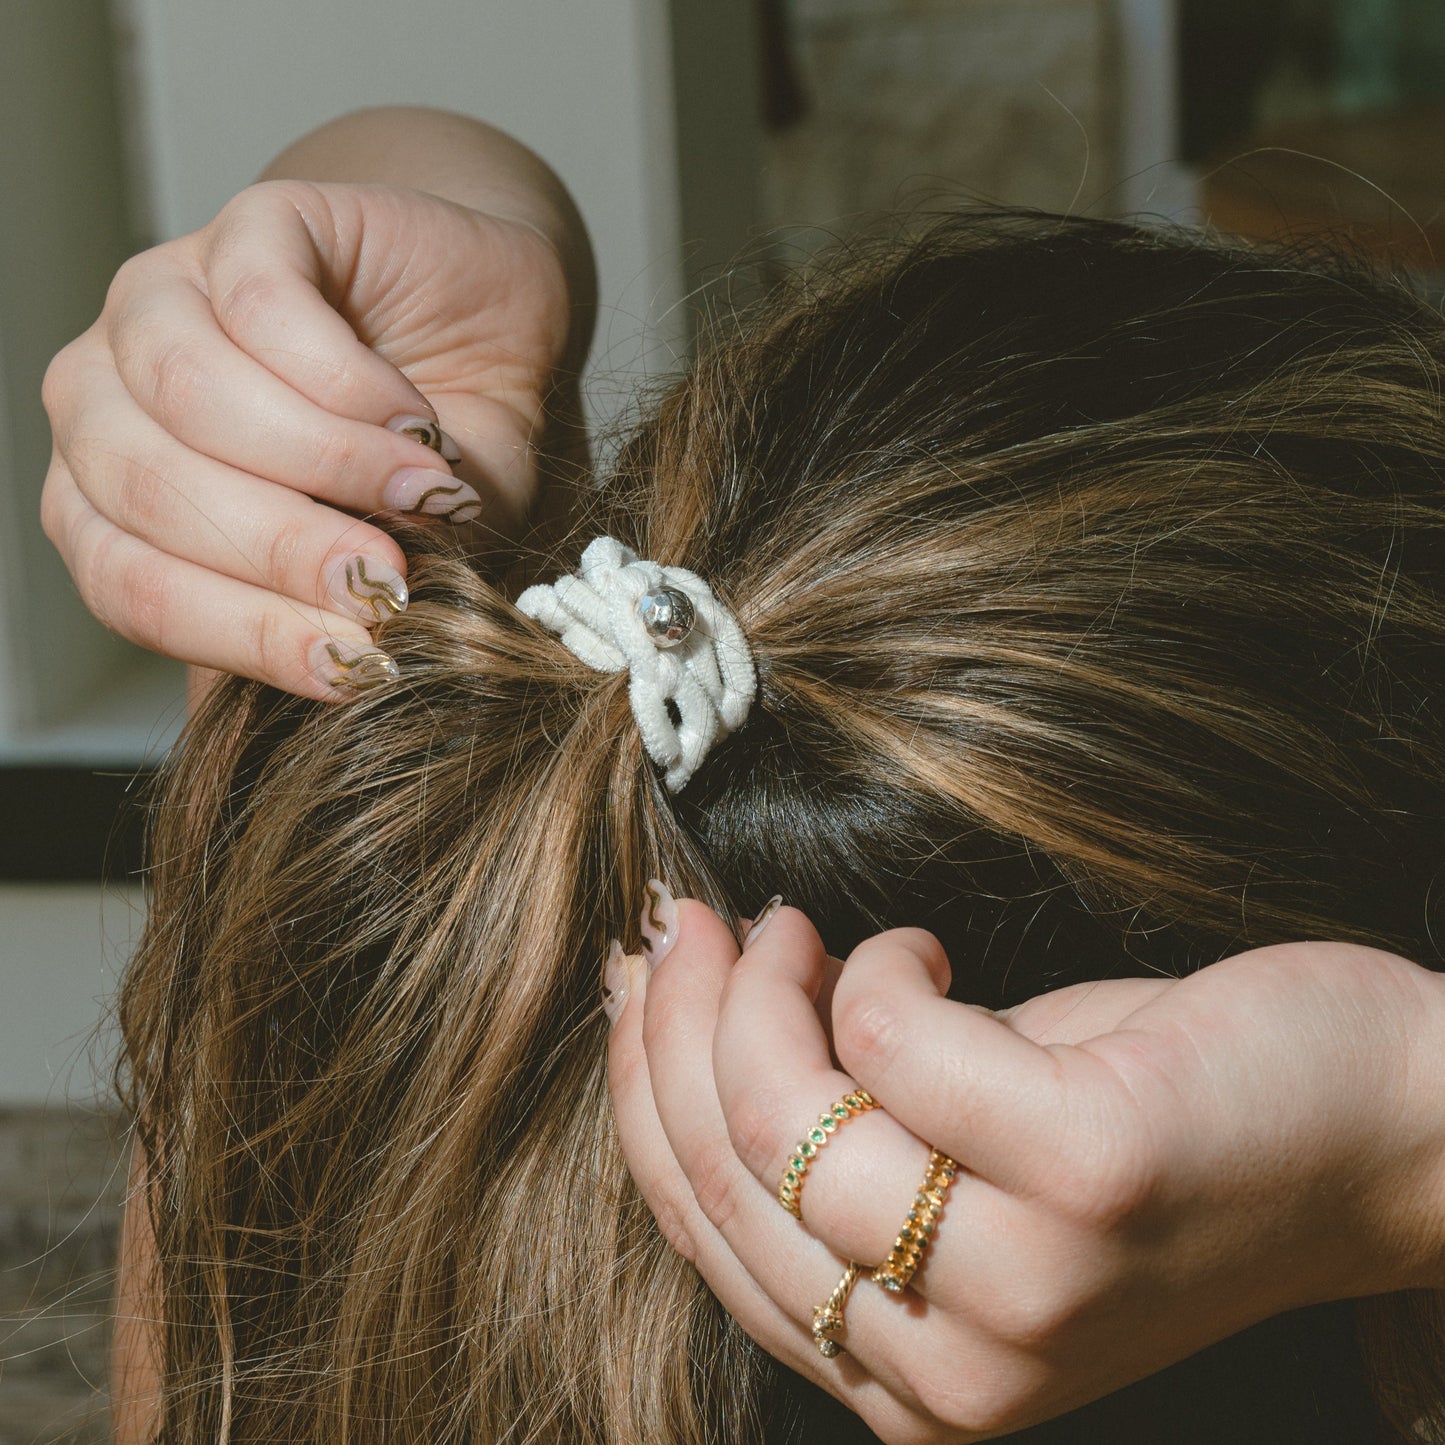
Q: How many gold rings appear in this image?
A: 3